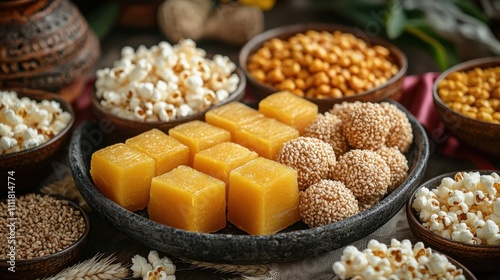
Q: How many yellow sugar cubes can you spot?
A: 9